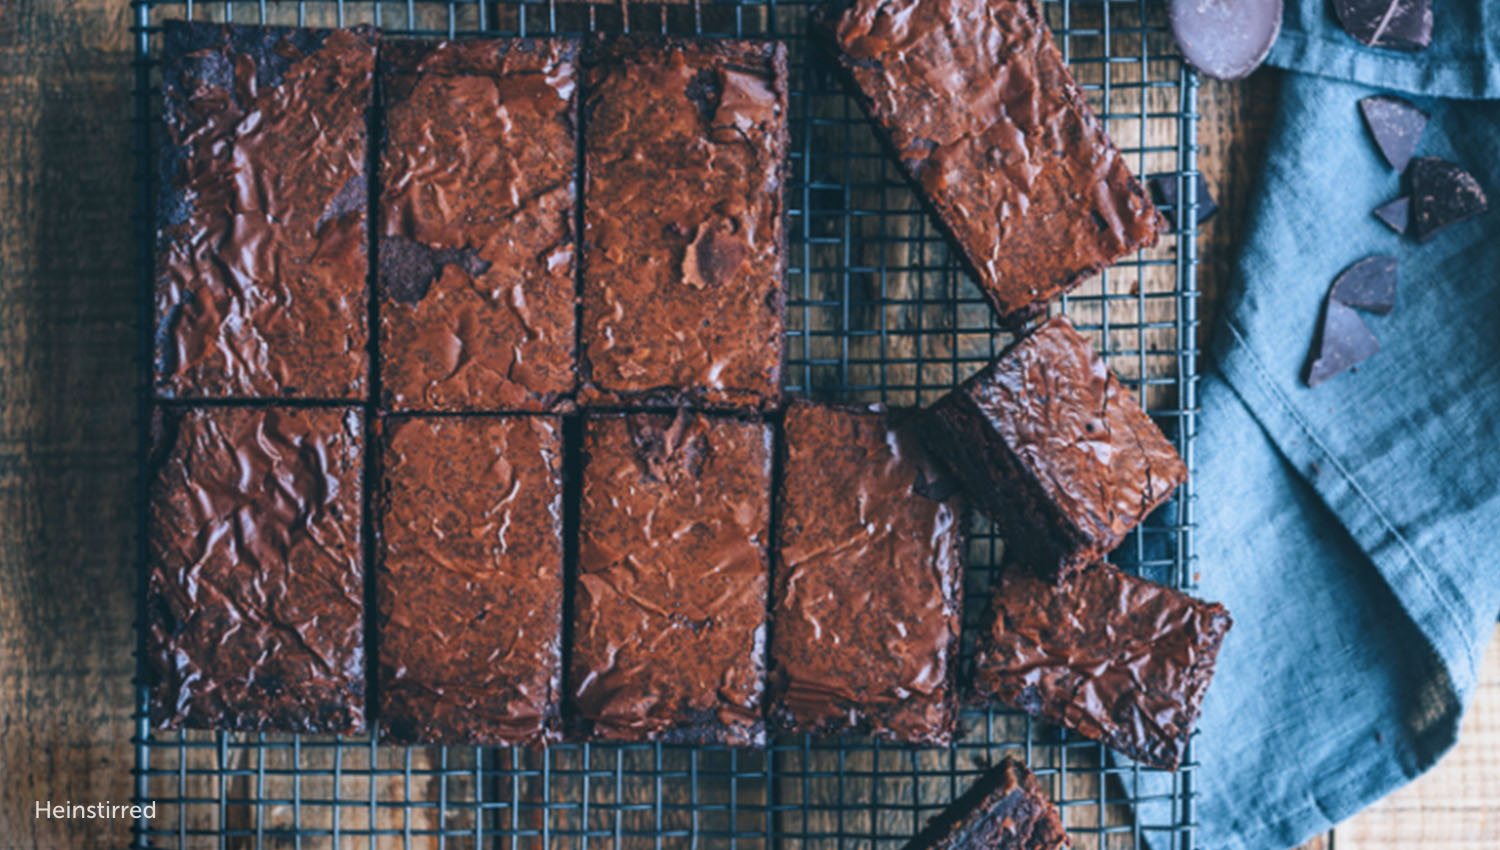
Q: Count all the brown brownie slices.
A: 11